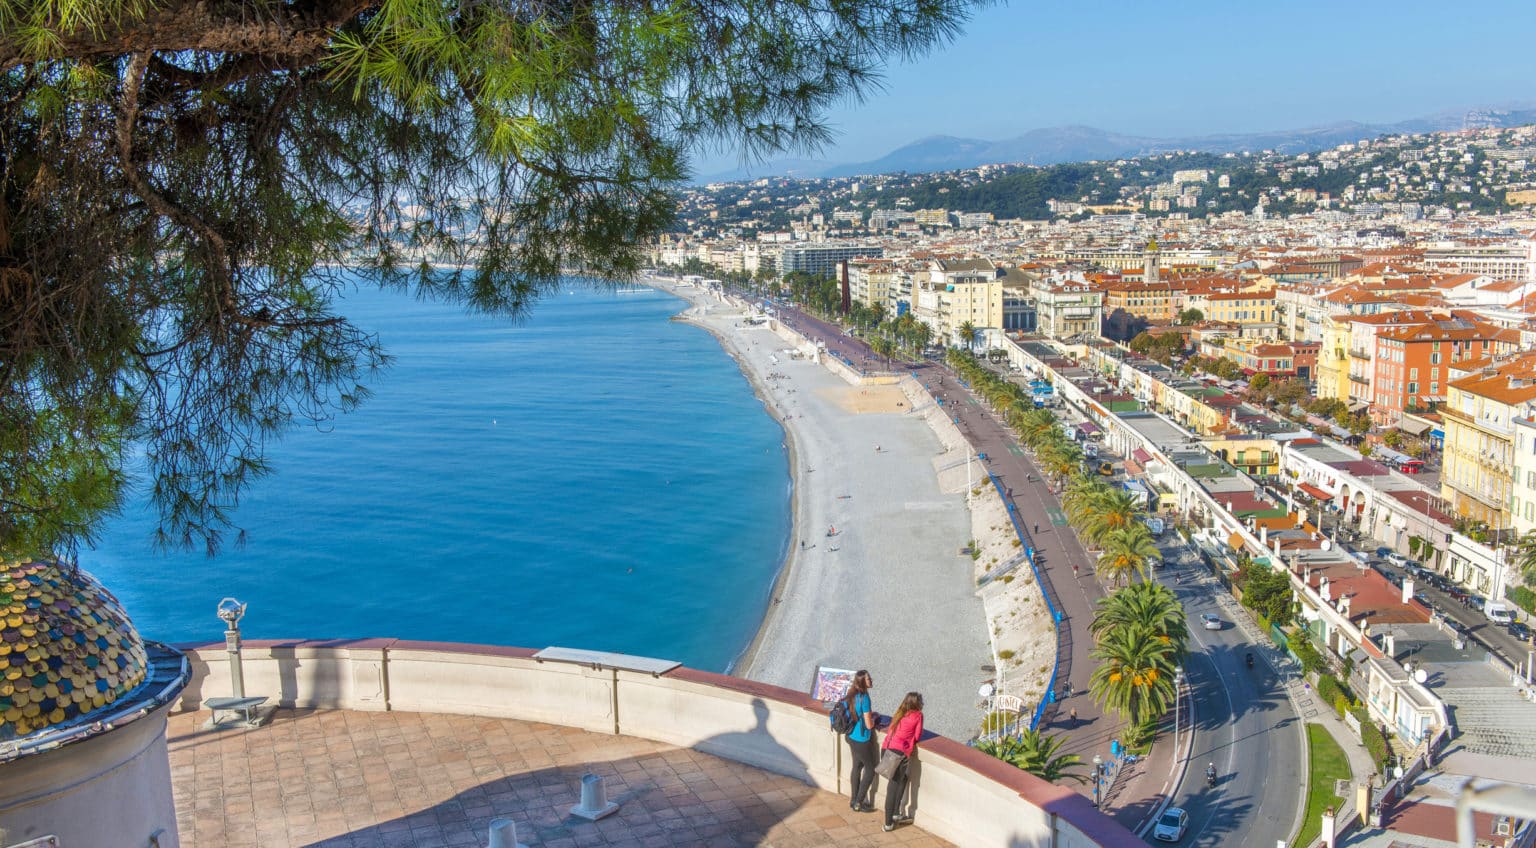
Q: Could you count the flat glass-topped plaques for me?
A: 2